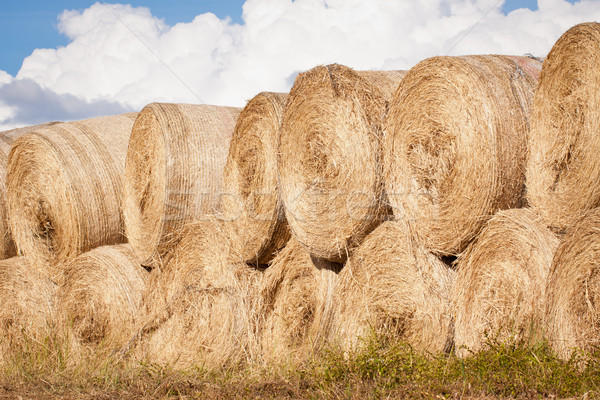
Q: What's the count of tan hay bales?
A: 14